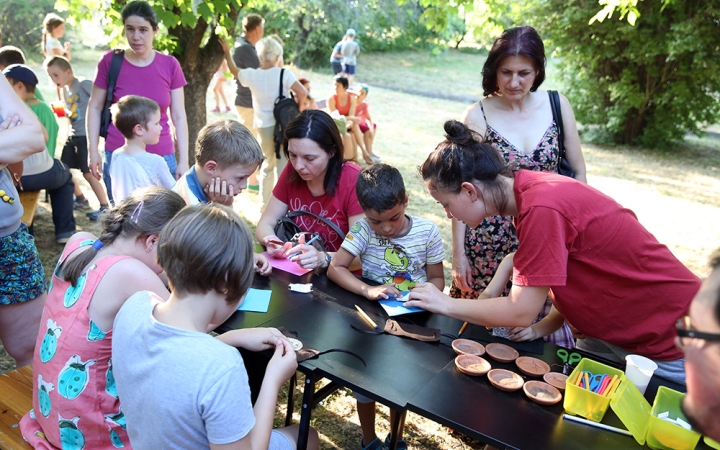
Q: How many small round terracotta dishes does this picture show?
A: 7